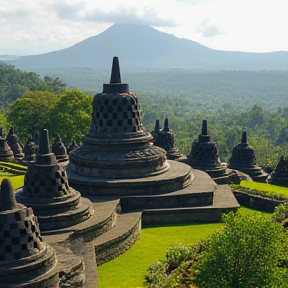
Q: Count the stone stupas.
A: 13